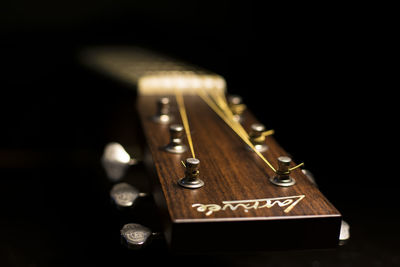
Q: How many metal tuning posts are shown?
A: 6